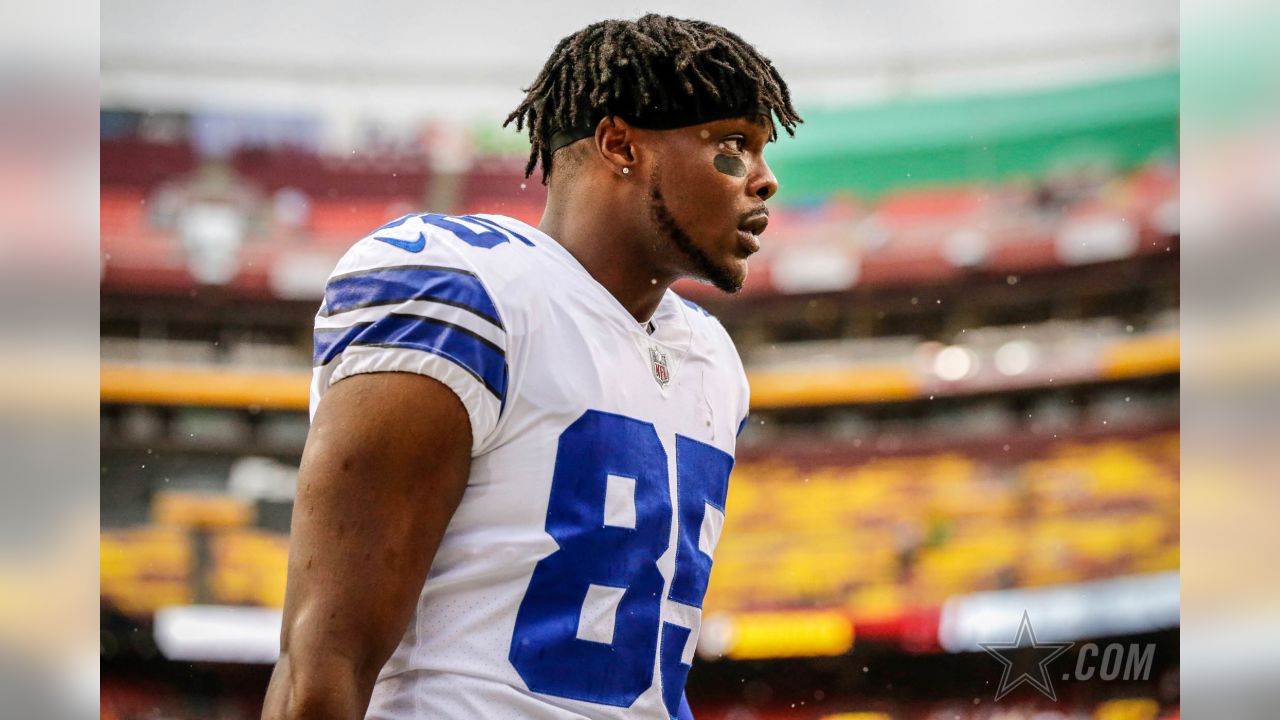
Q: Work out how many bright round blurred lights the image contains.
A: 2